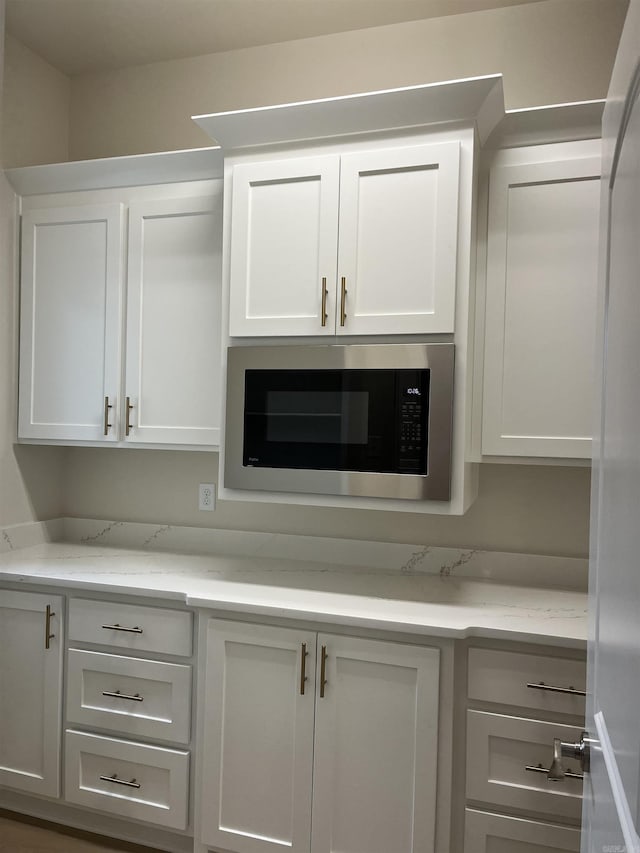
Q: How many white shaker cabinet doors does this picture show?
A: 8